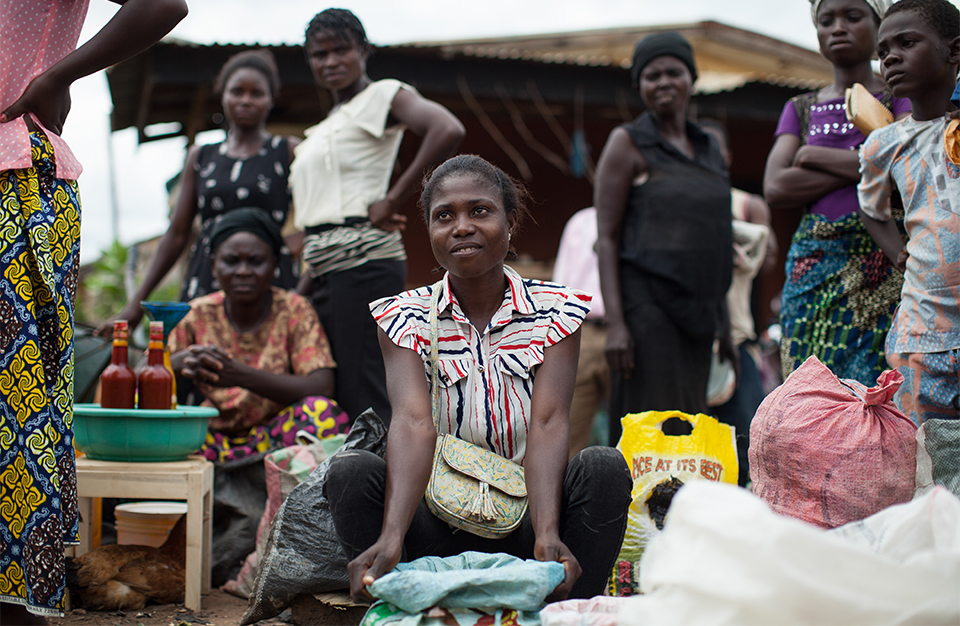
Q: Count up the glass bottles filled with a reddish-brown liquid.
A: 2